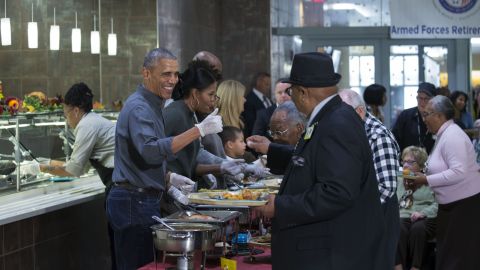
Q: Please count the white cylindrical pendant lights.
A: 6